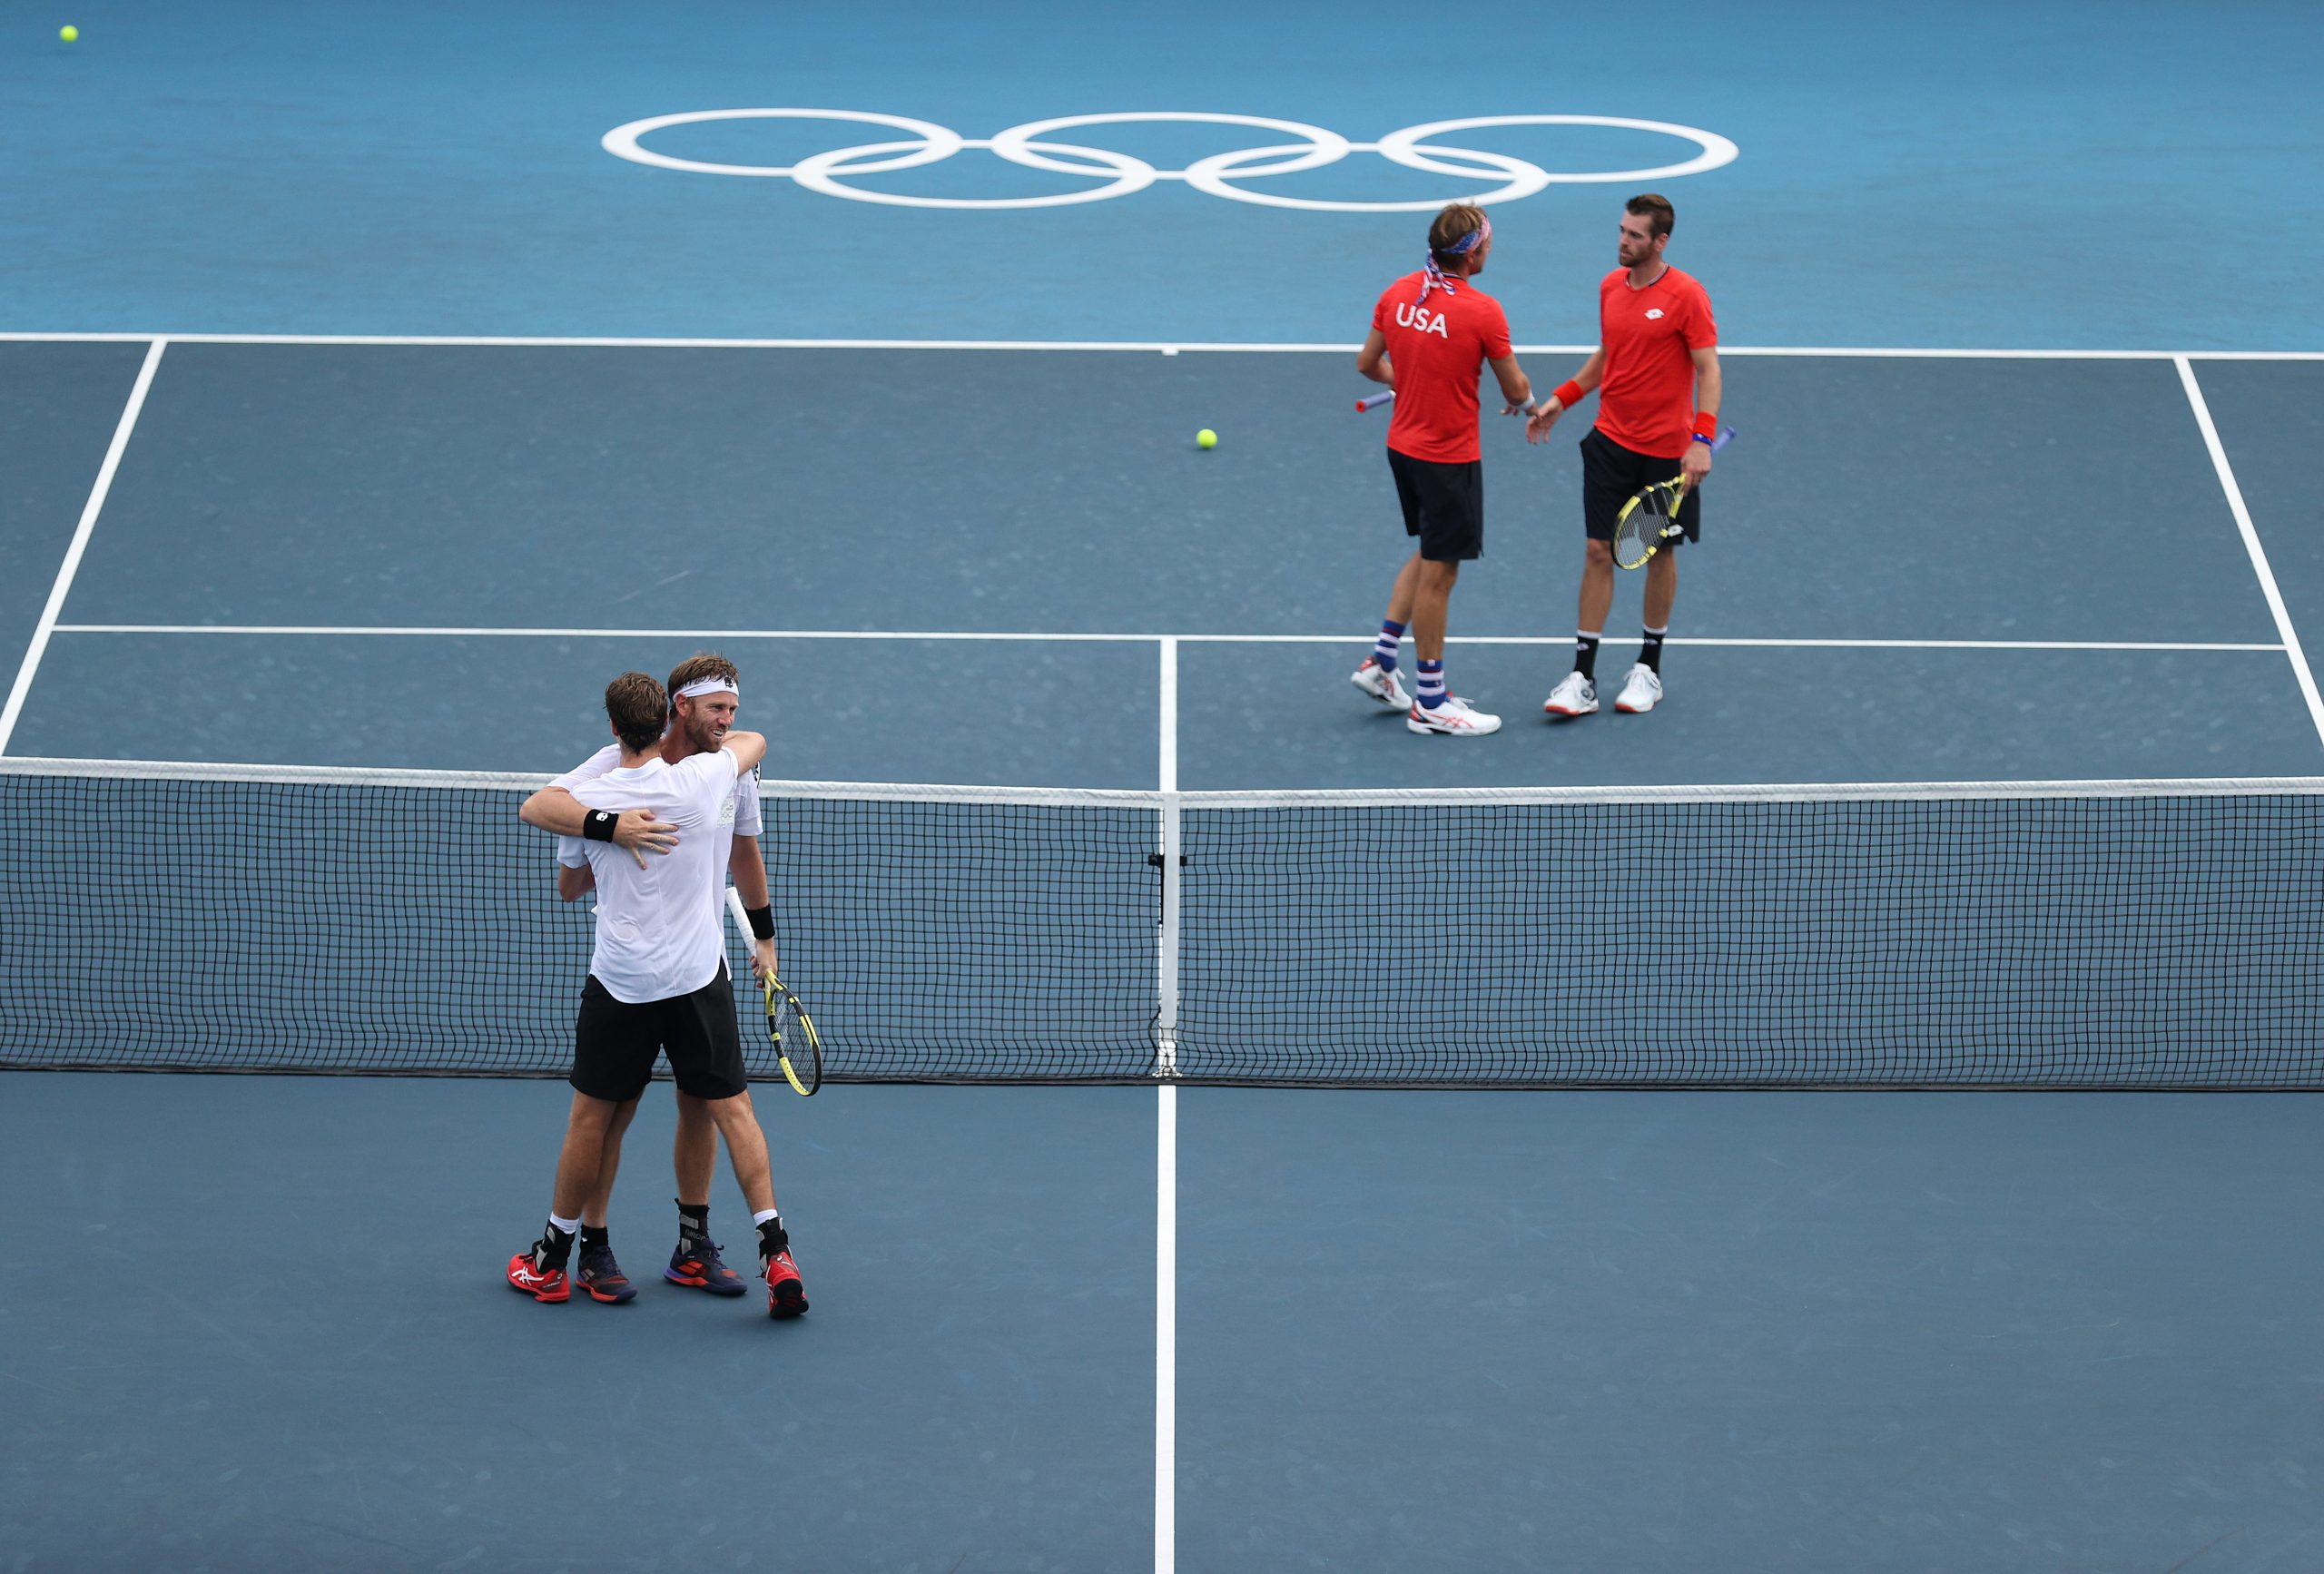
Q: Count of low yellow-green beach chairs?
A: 0